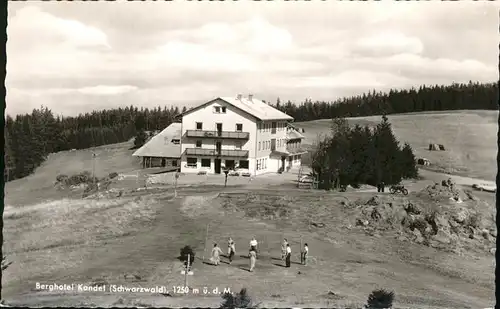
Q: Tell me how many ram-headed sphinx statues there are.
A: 0